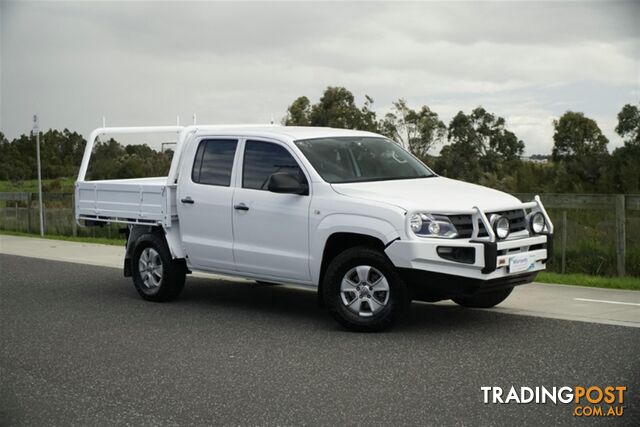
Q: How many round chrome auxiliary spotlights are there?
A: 2